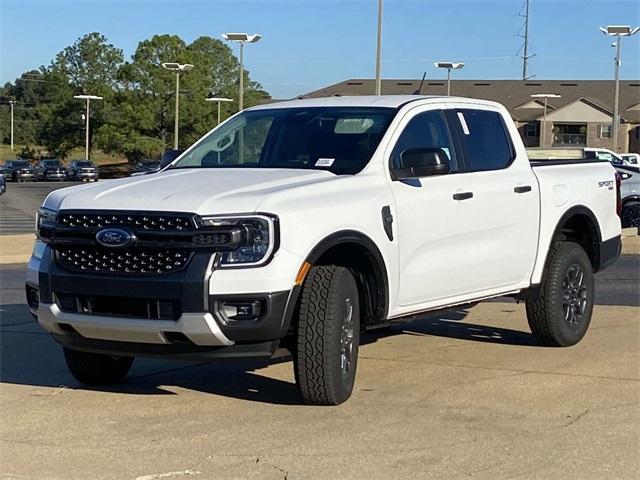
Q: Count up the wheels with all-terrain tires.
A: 3